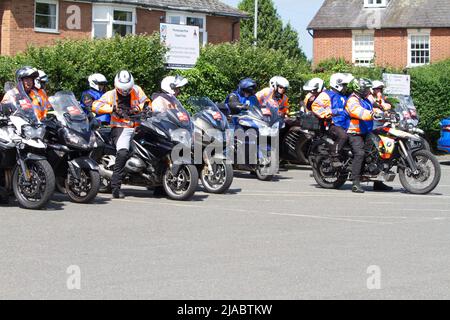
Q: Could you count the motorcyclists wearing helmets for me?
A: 11